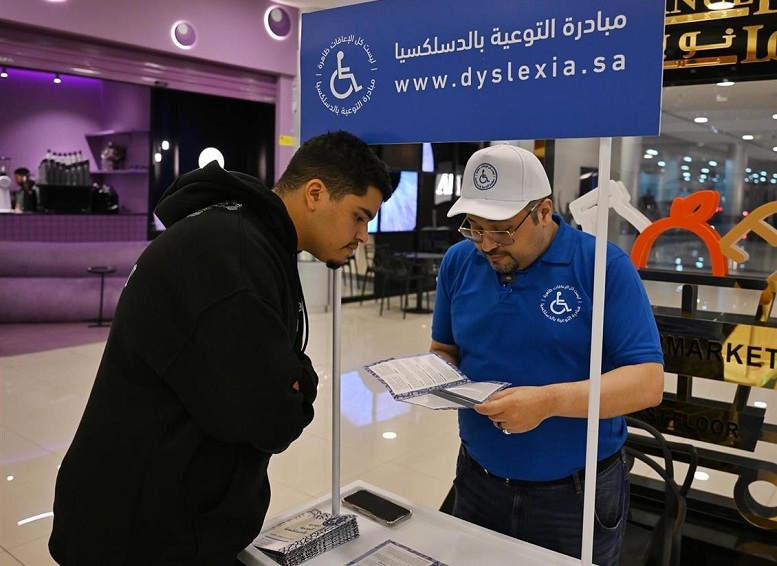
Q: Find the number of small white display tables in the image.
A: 1